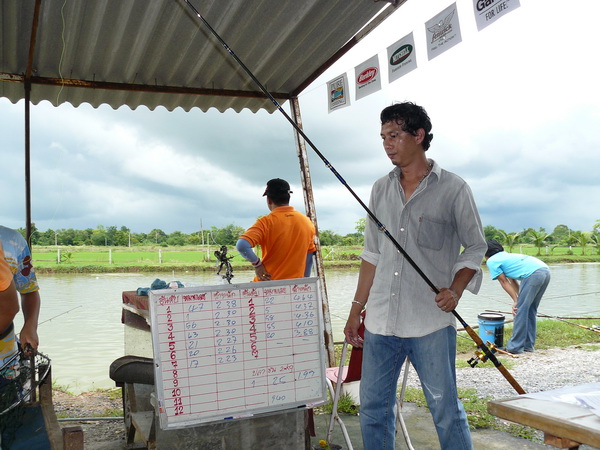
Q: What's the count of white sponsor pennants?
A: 5